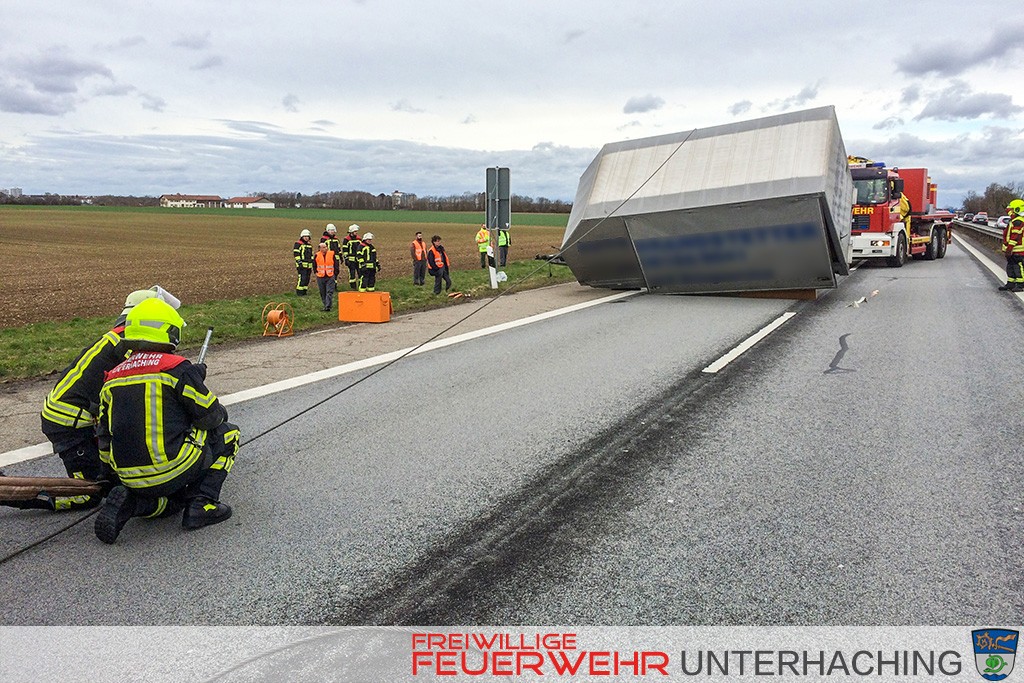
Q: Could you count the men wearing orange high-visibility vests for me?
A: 3